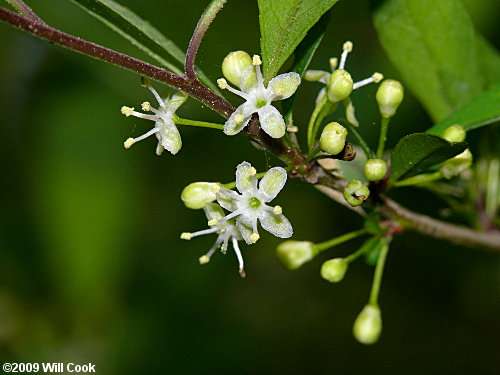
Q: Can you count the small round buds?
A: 12